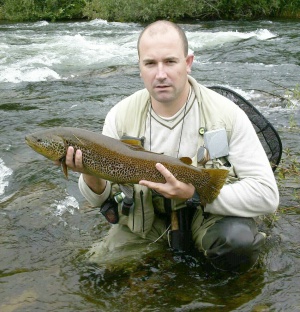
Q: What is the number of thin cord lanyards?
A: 1